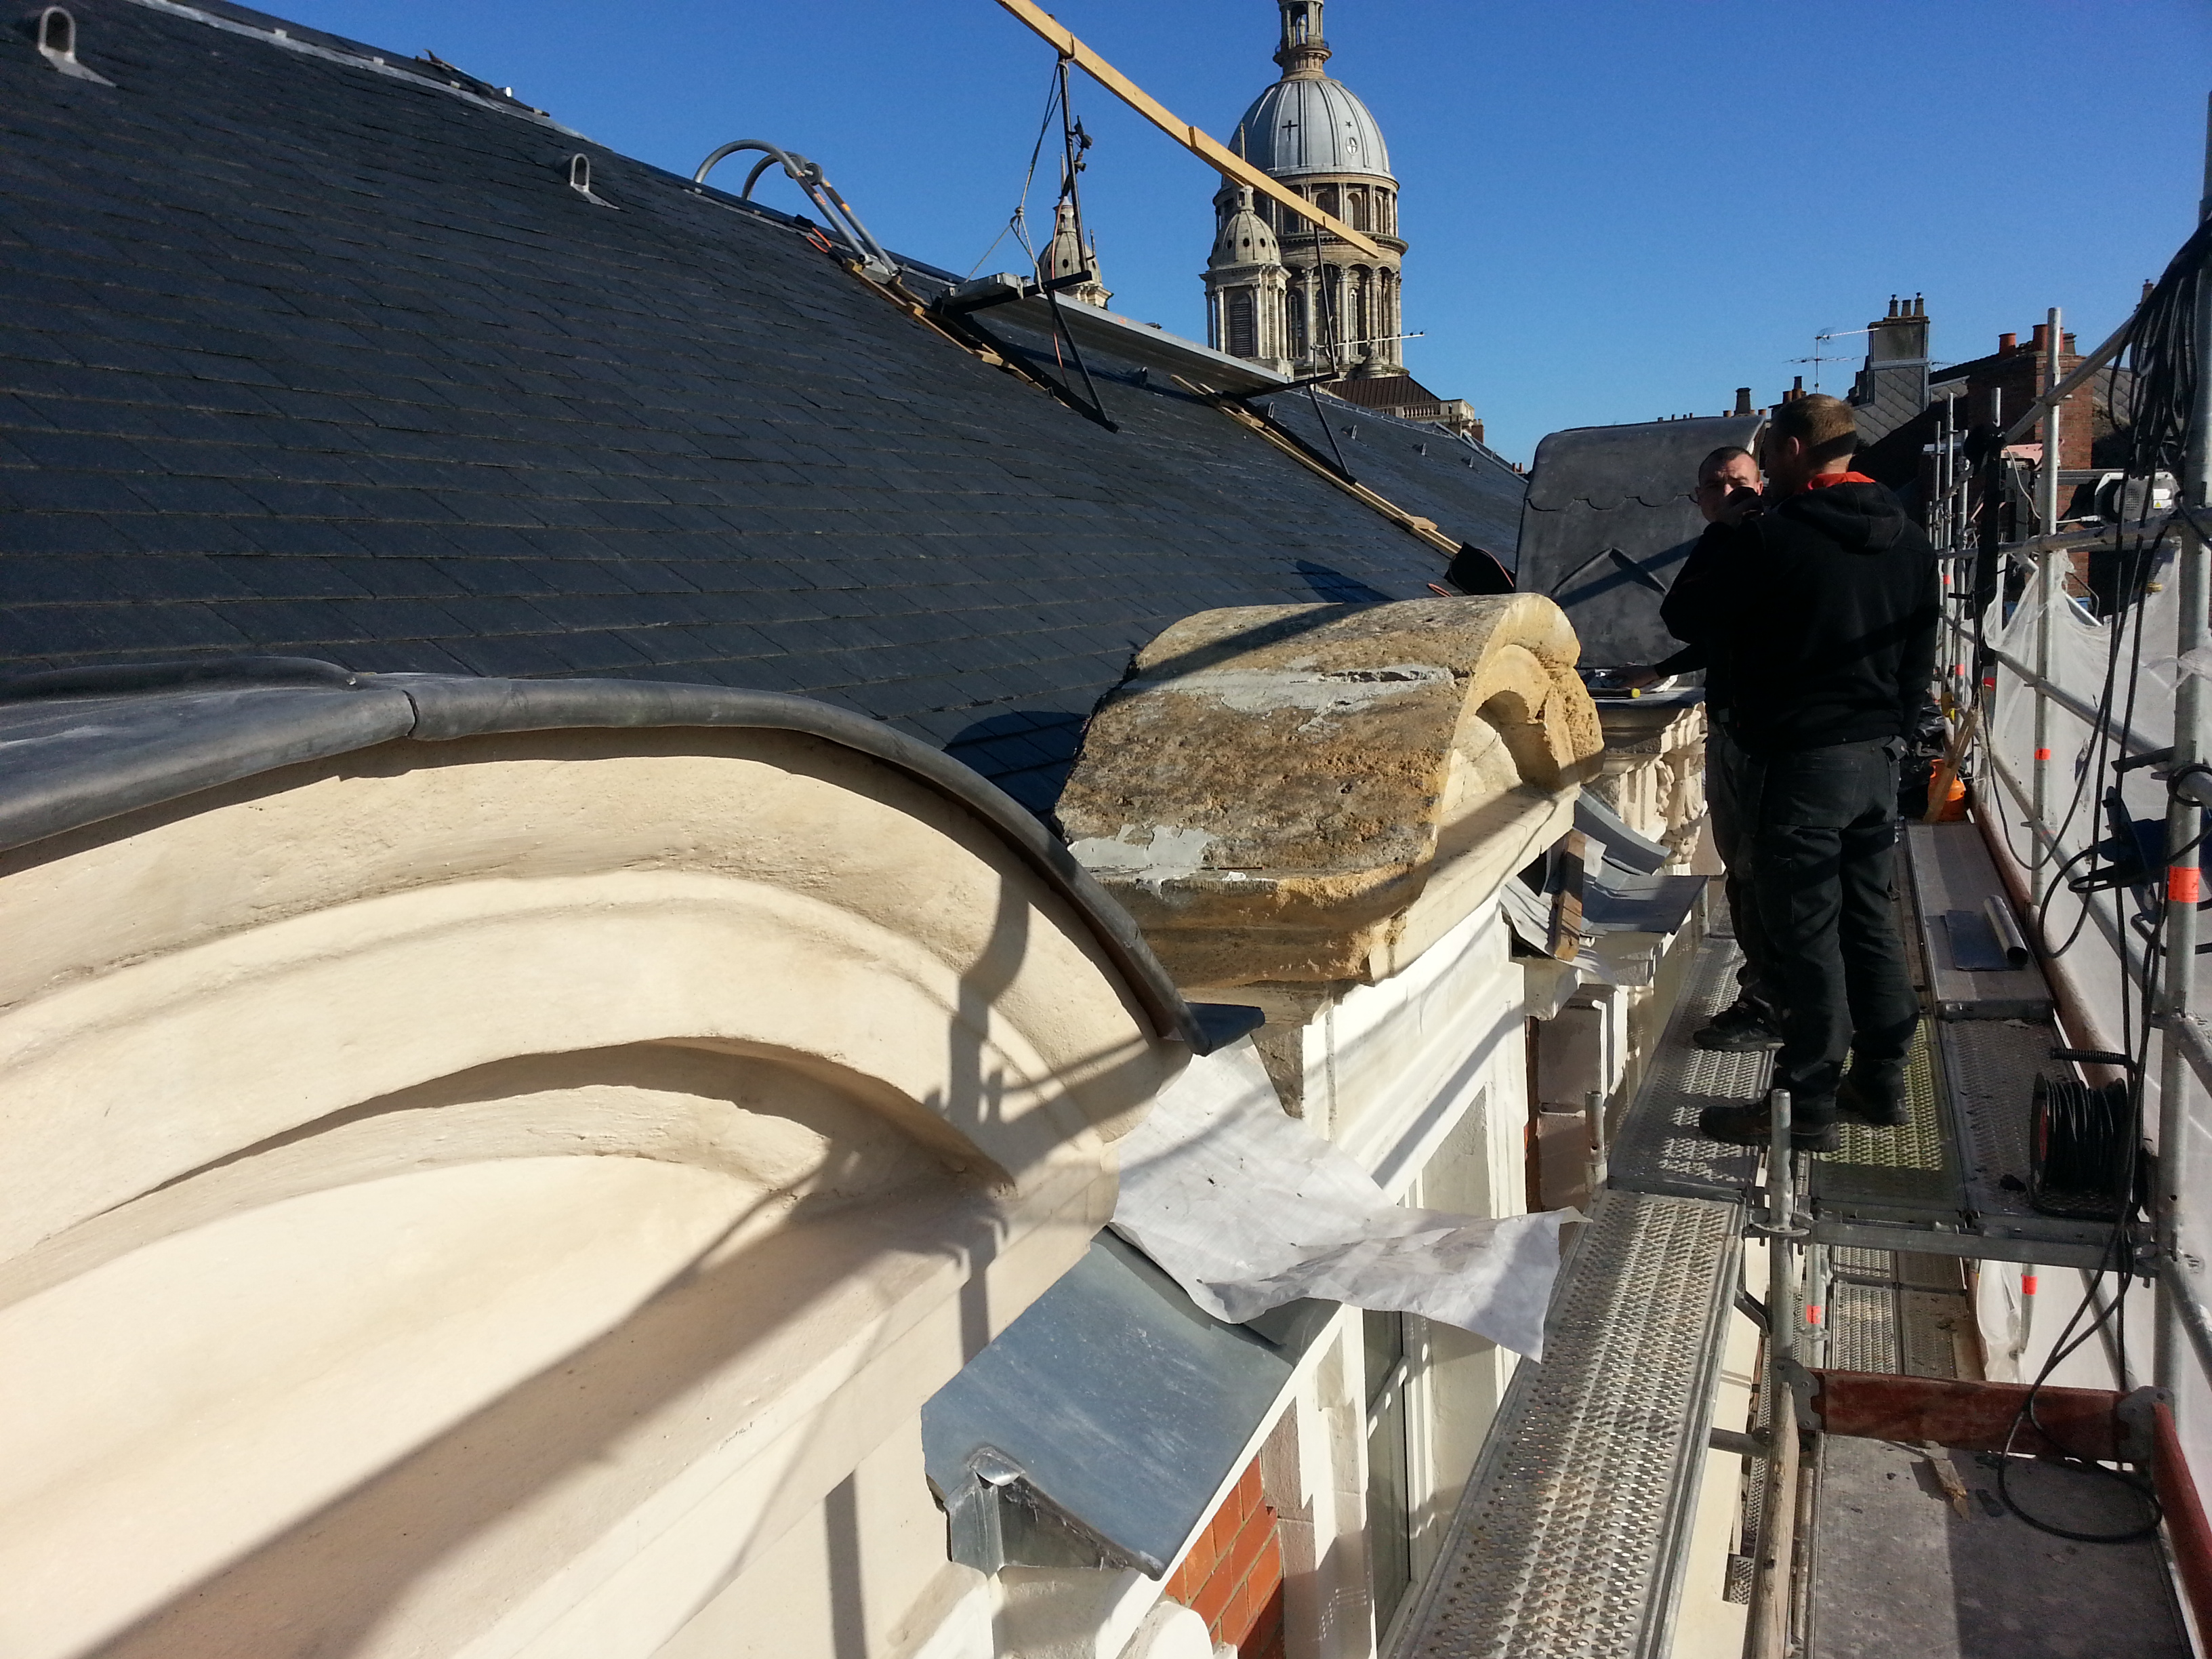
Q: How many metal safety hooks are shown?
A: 7